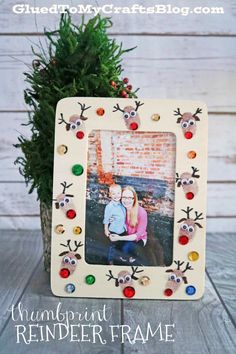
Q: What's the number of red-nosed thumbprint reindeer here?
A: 9